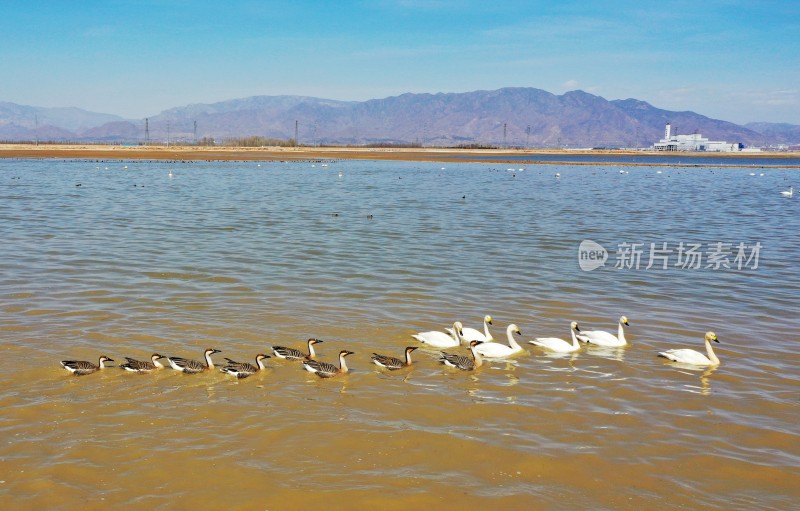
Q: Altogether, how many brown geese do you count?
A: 8